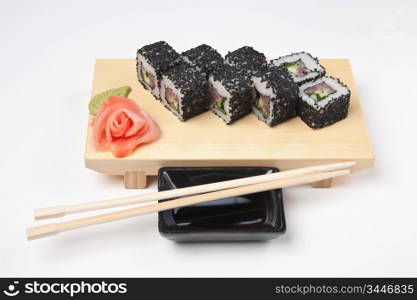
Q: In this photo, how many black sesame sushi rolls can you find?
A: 8